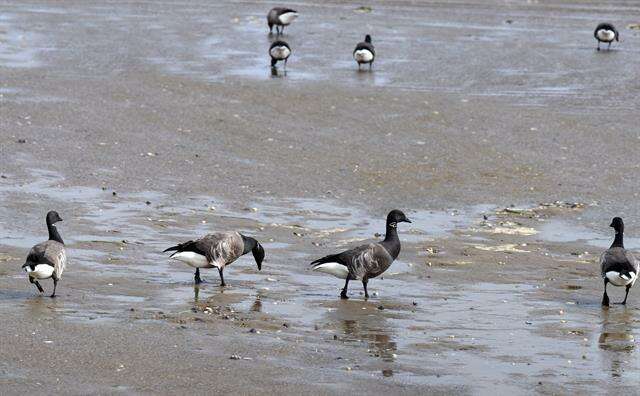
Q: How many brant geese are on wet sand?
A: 8